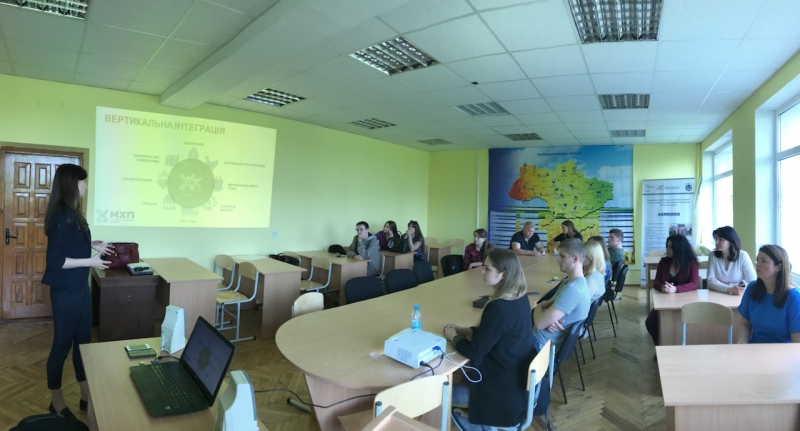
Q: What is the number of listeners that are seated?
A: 14